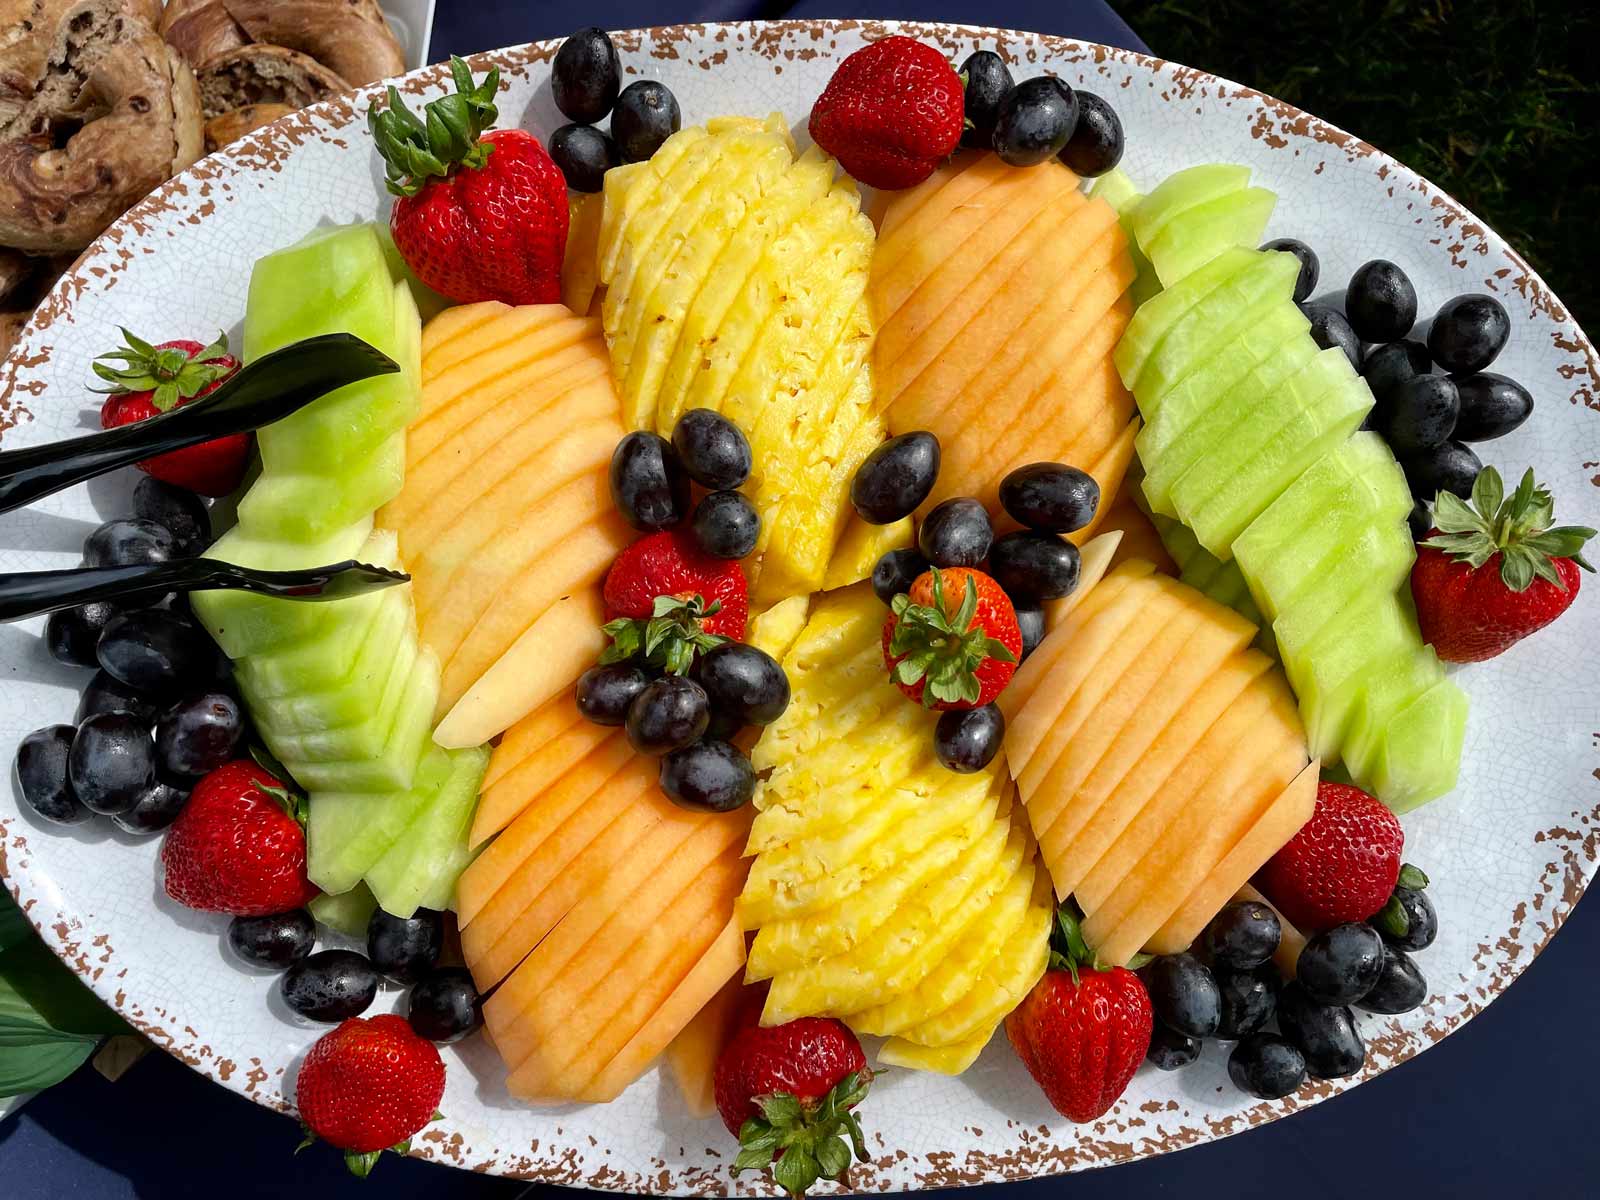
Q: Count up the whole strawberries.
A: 11